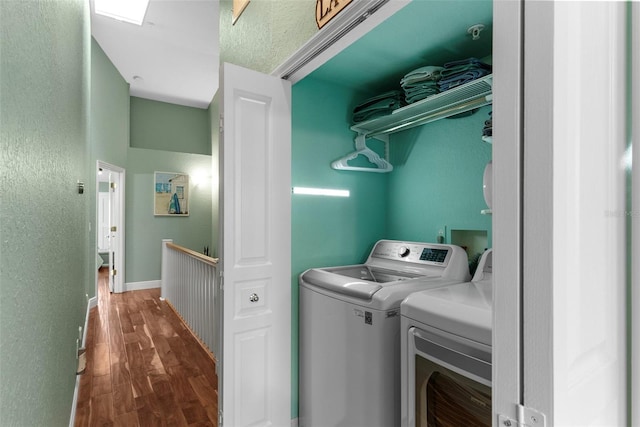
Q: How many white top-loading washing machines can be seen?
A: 1